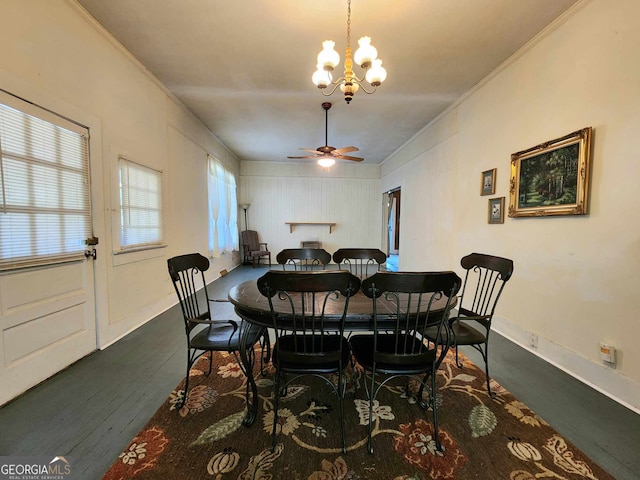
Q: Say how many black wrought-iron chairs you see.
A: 6